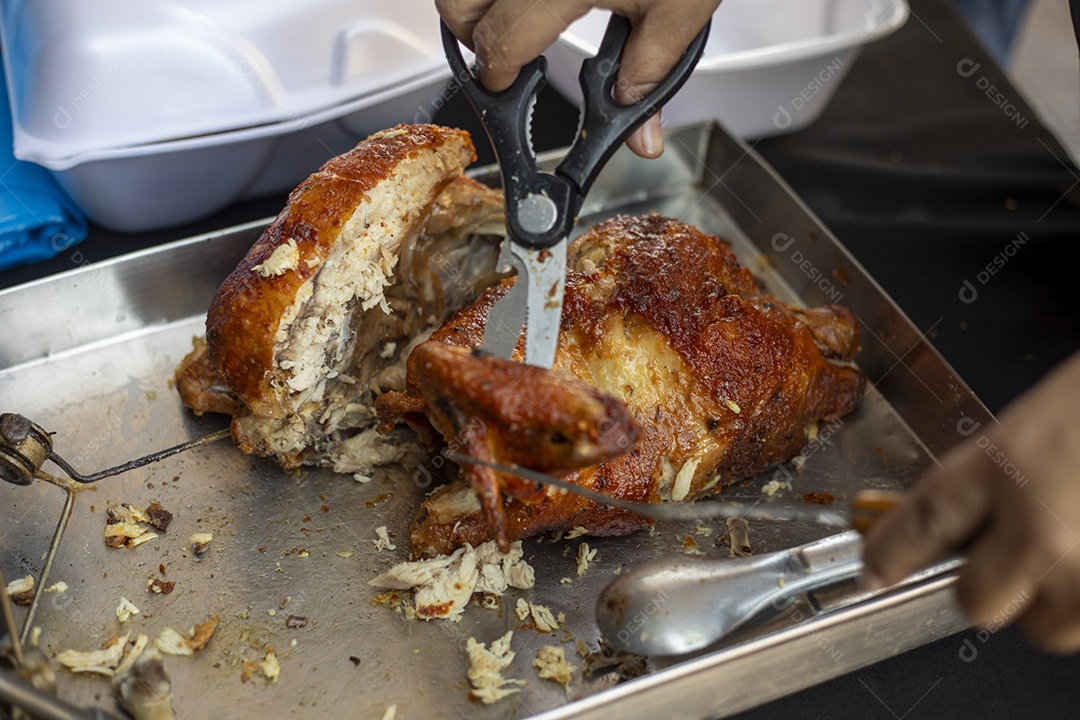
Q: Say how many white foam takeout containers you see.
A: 2